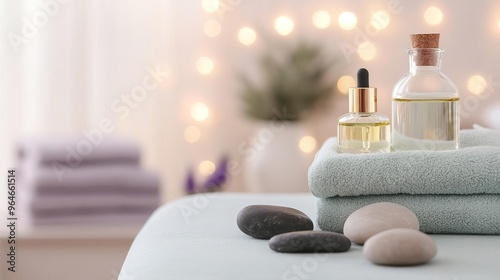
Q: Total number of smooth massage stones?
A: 4